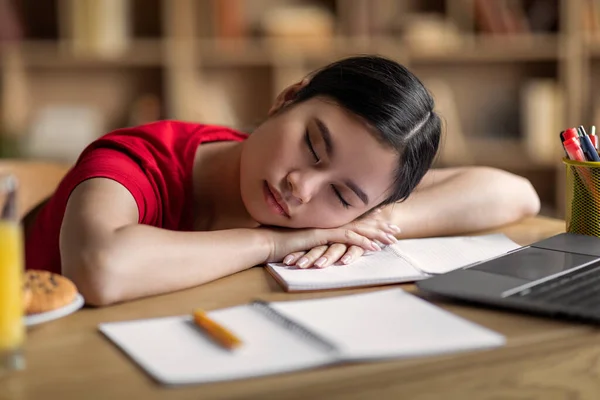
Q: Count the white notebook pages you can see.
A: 4